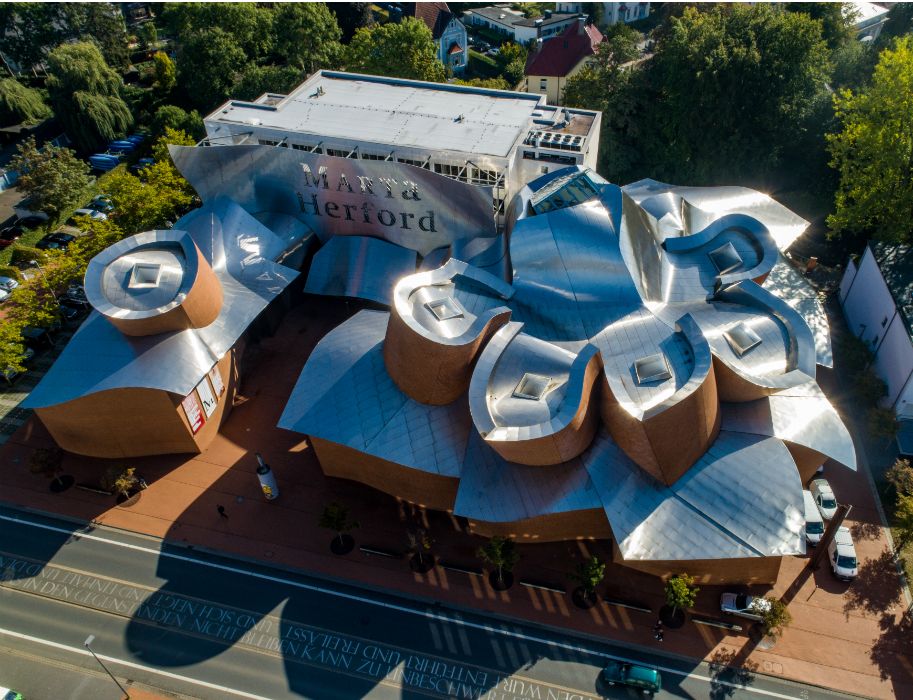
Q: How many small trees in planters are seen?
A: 8